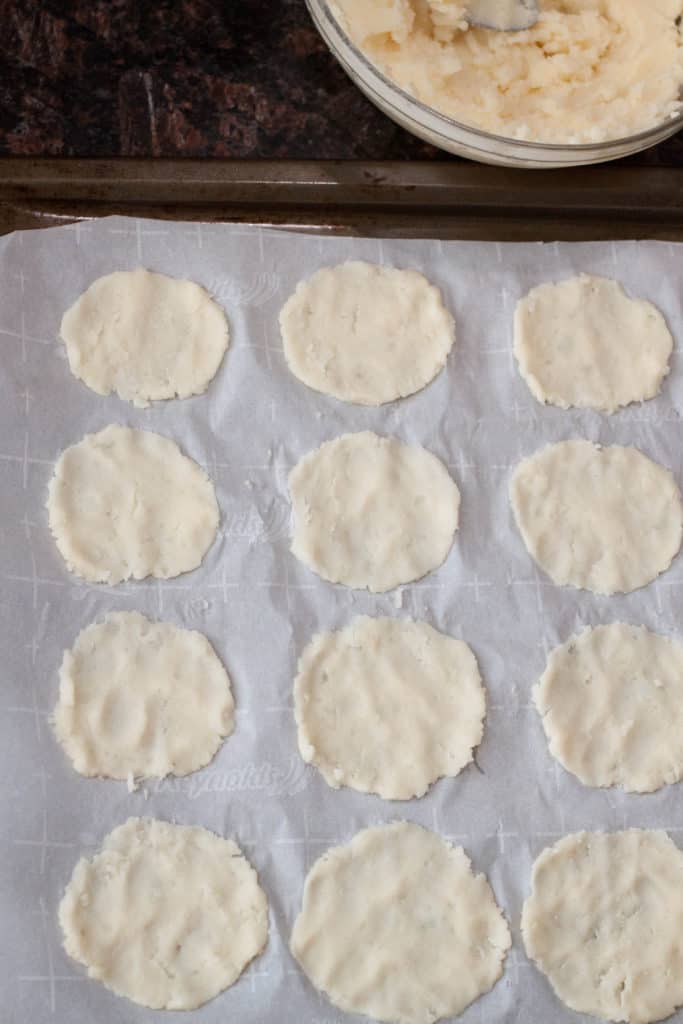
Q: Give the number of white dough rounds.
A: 12